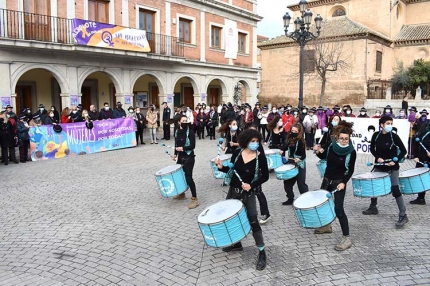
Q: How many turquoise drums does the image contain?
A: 9